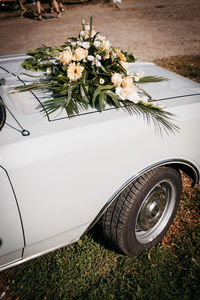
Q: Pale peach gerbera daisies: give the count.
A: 1